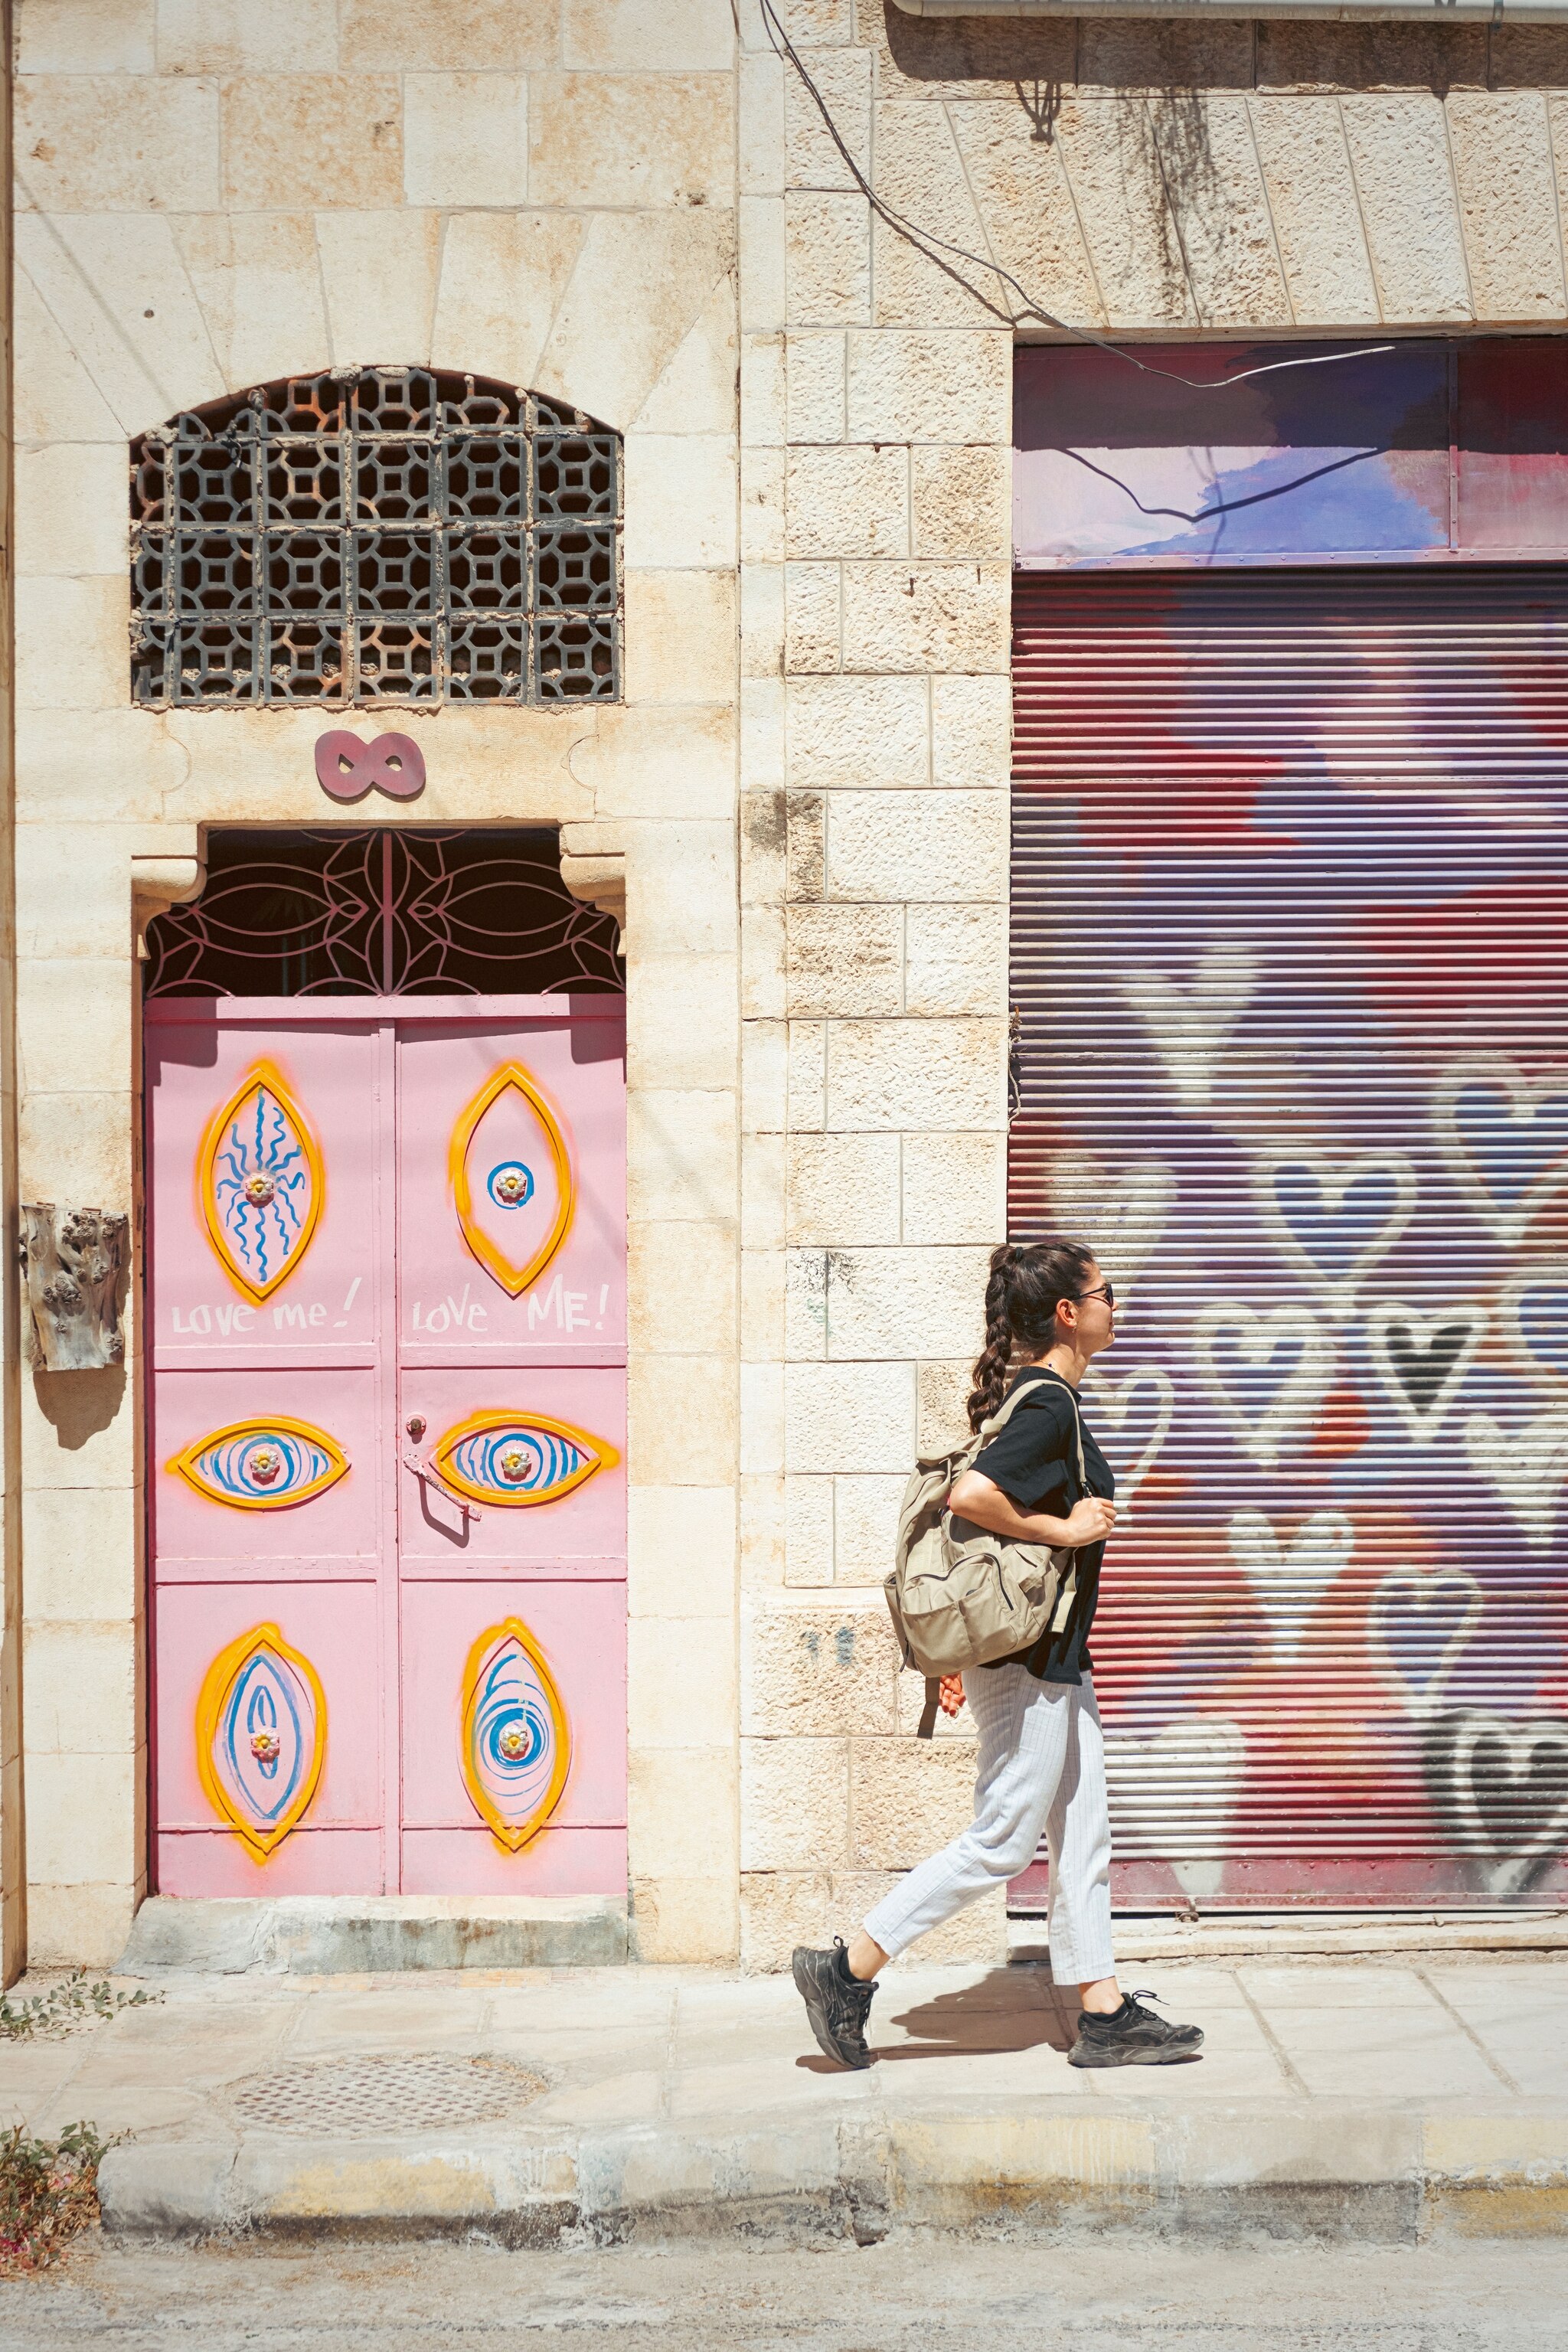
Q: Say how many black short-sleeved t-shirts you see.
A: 1